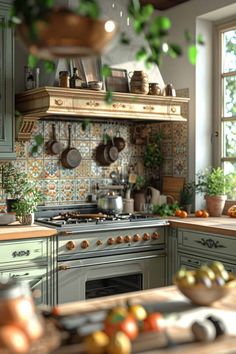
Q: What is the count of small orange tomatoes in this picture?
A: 4